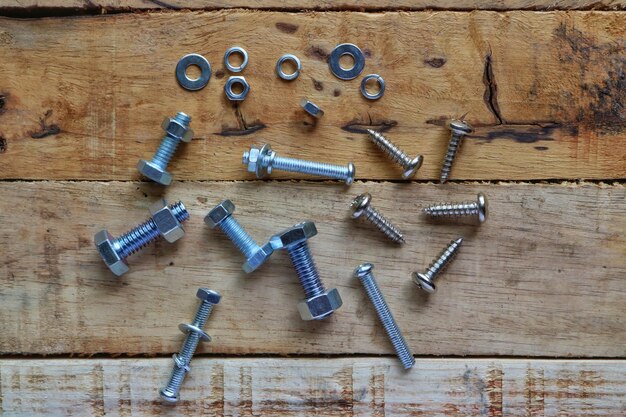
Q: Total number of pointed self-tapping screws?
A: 5